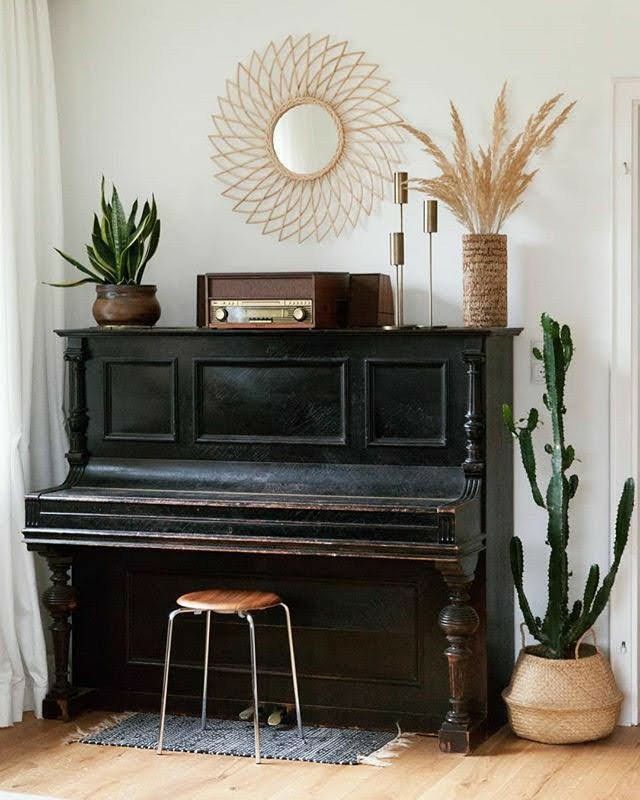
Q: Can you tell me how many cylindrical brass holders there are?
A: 3